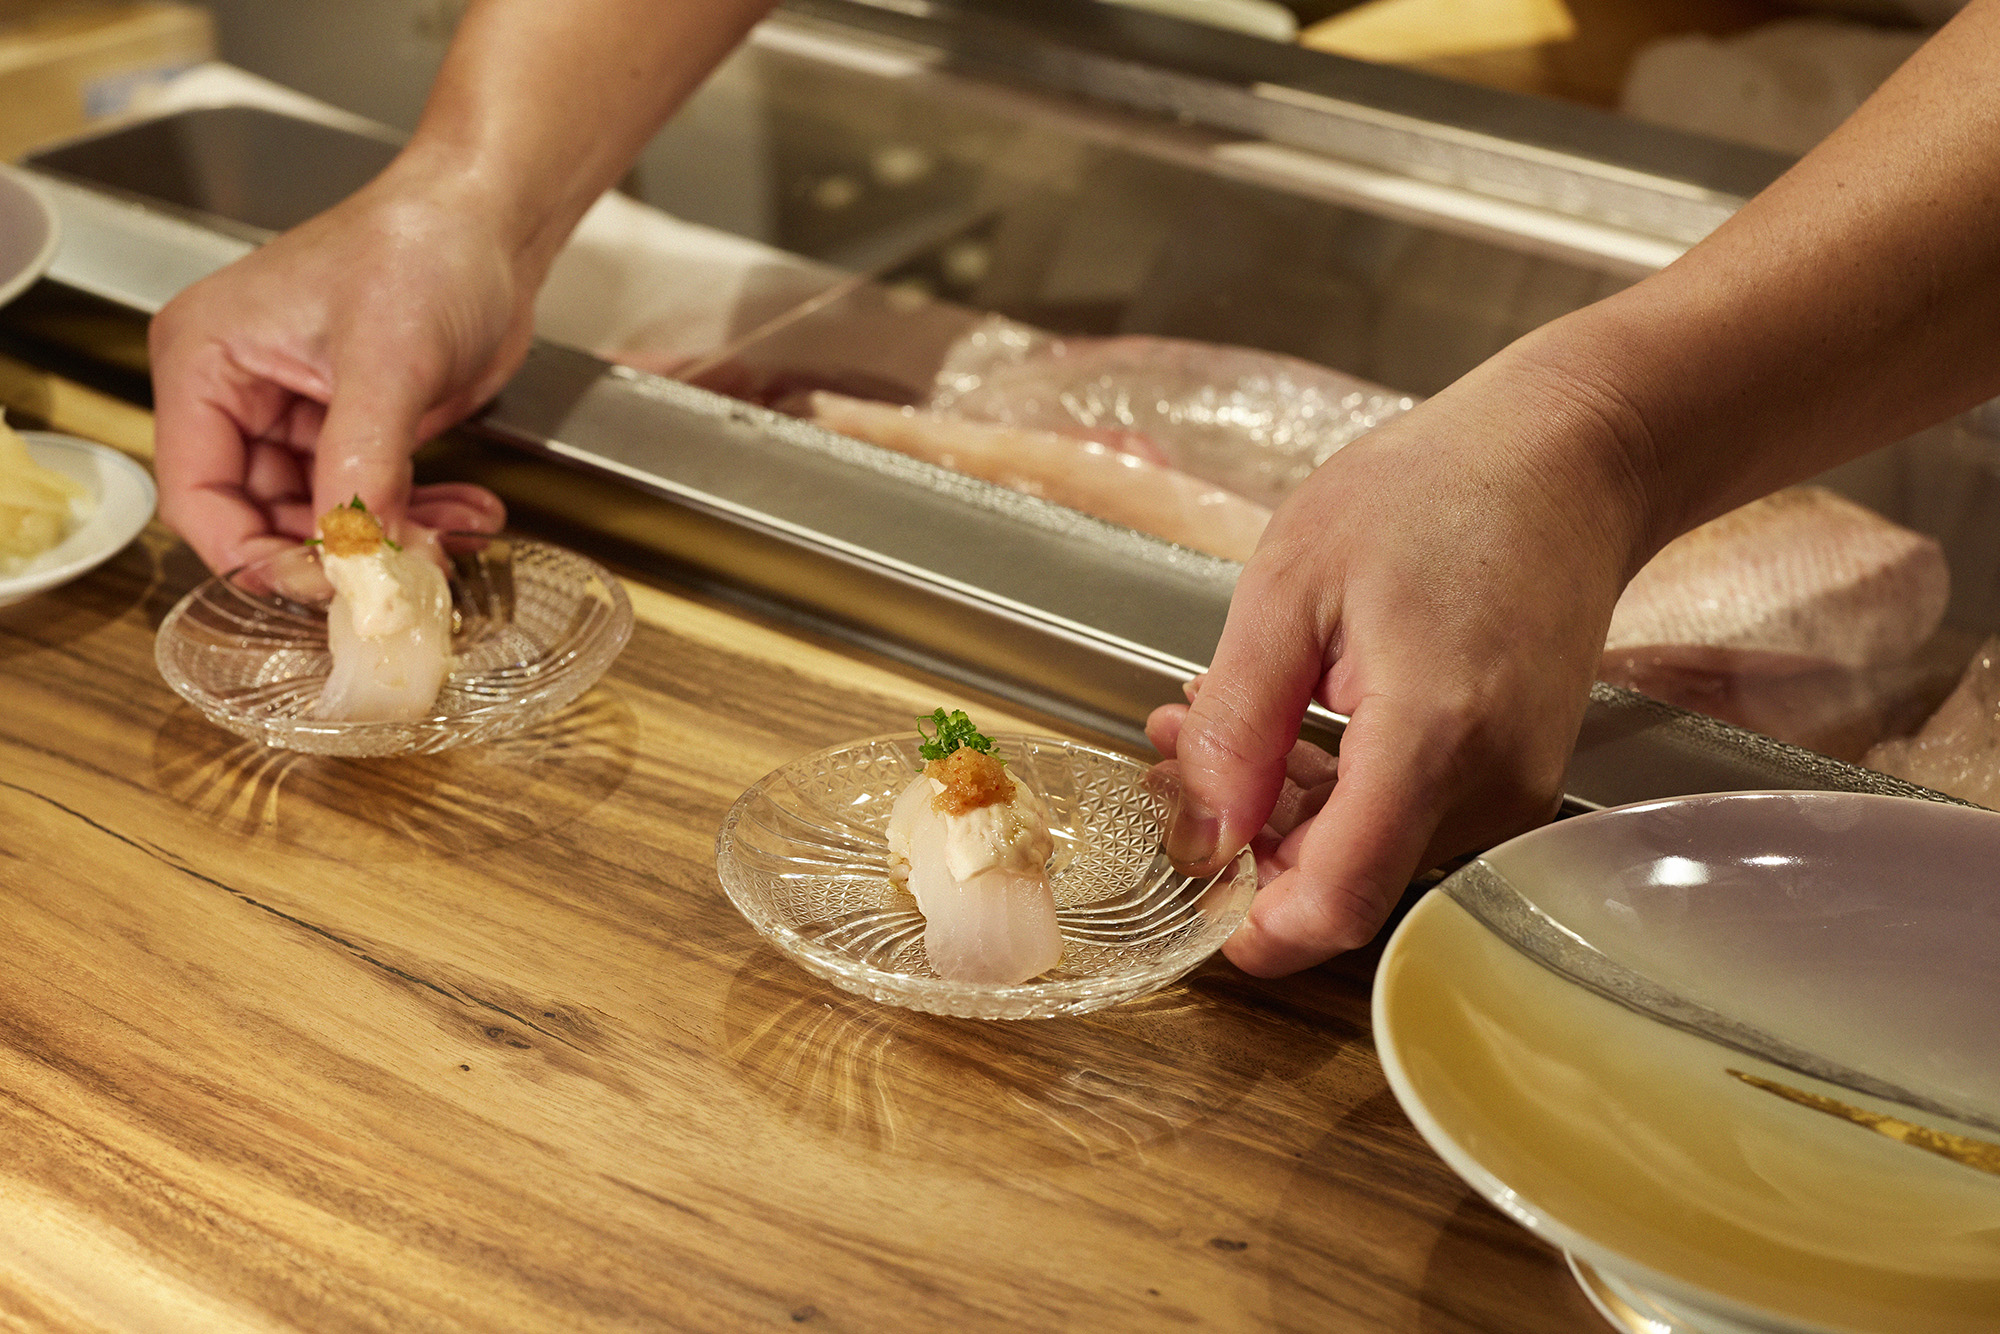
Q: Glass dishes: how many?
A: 2